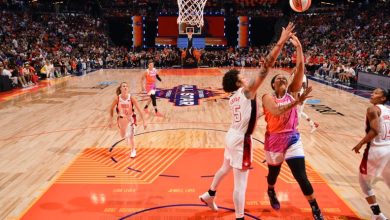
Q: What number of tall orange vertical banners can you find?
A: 2